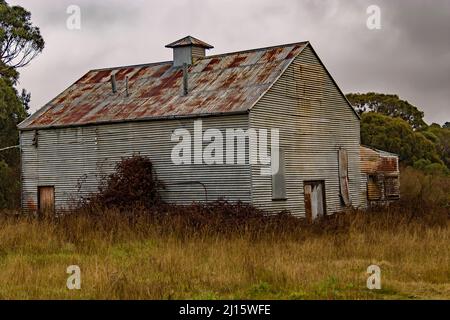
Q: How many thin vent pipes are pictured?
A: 3